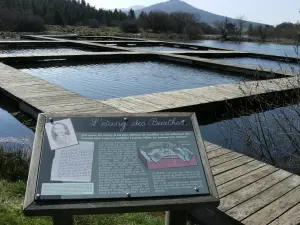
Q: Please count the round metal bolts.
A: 6